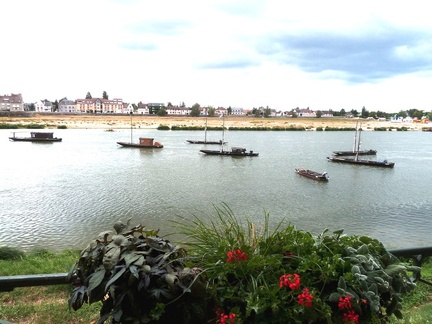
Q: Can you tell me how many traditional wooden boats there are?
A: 7